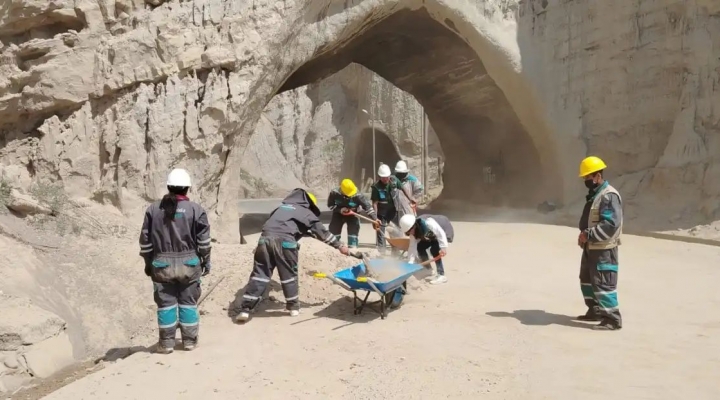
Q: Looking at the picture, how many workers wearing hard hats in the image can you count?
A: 7